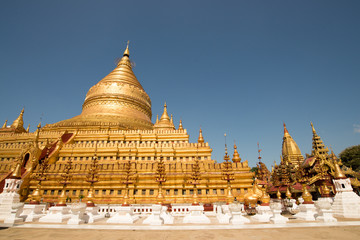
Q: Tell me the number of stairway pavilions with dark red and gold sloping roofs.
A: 1